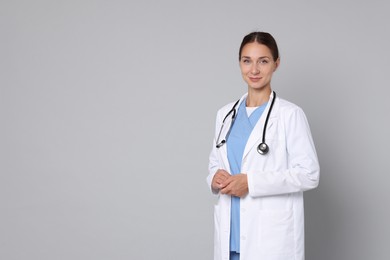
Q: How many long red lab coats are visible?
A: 0